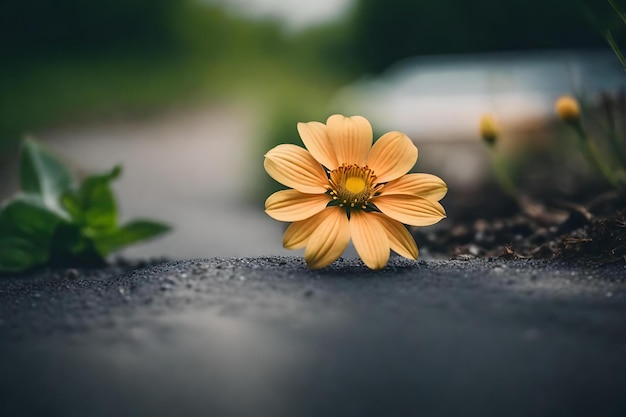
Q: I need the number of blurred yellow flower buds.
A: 2